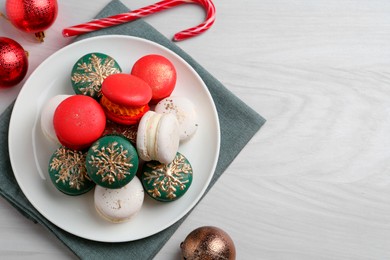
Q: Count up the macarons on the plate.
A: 12